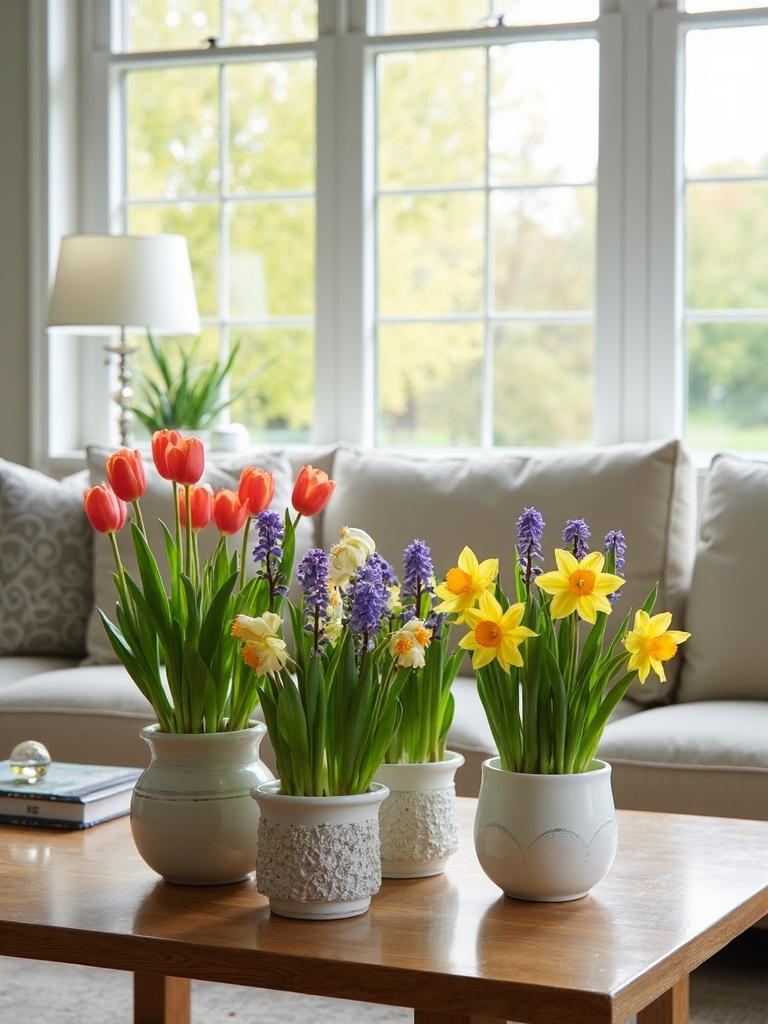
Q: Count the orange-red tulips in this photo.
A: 8